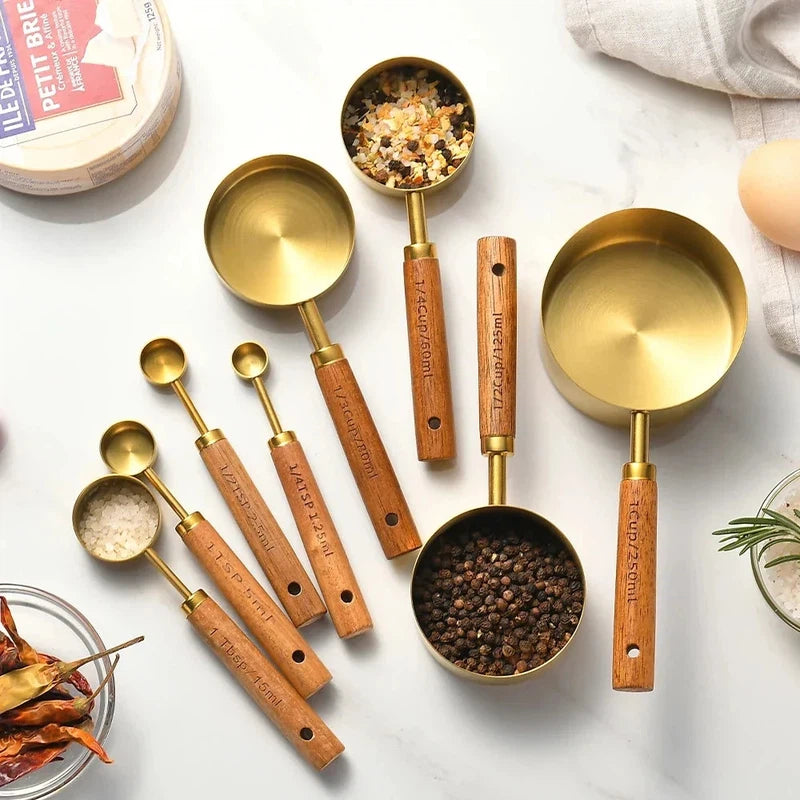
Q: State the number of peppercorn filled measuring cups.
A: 1